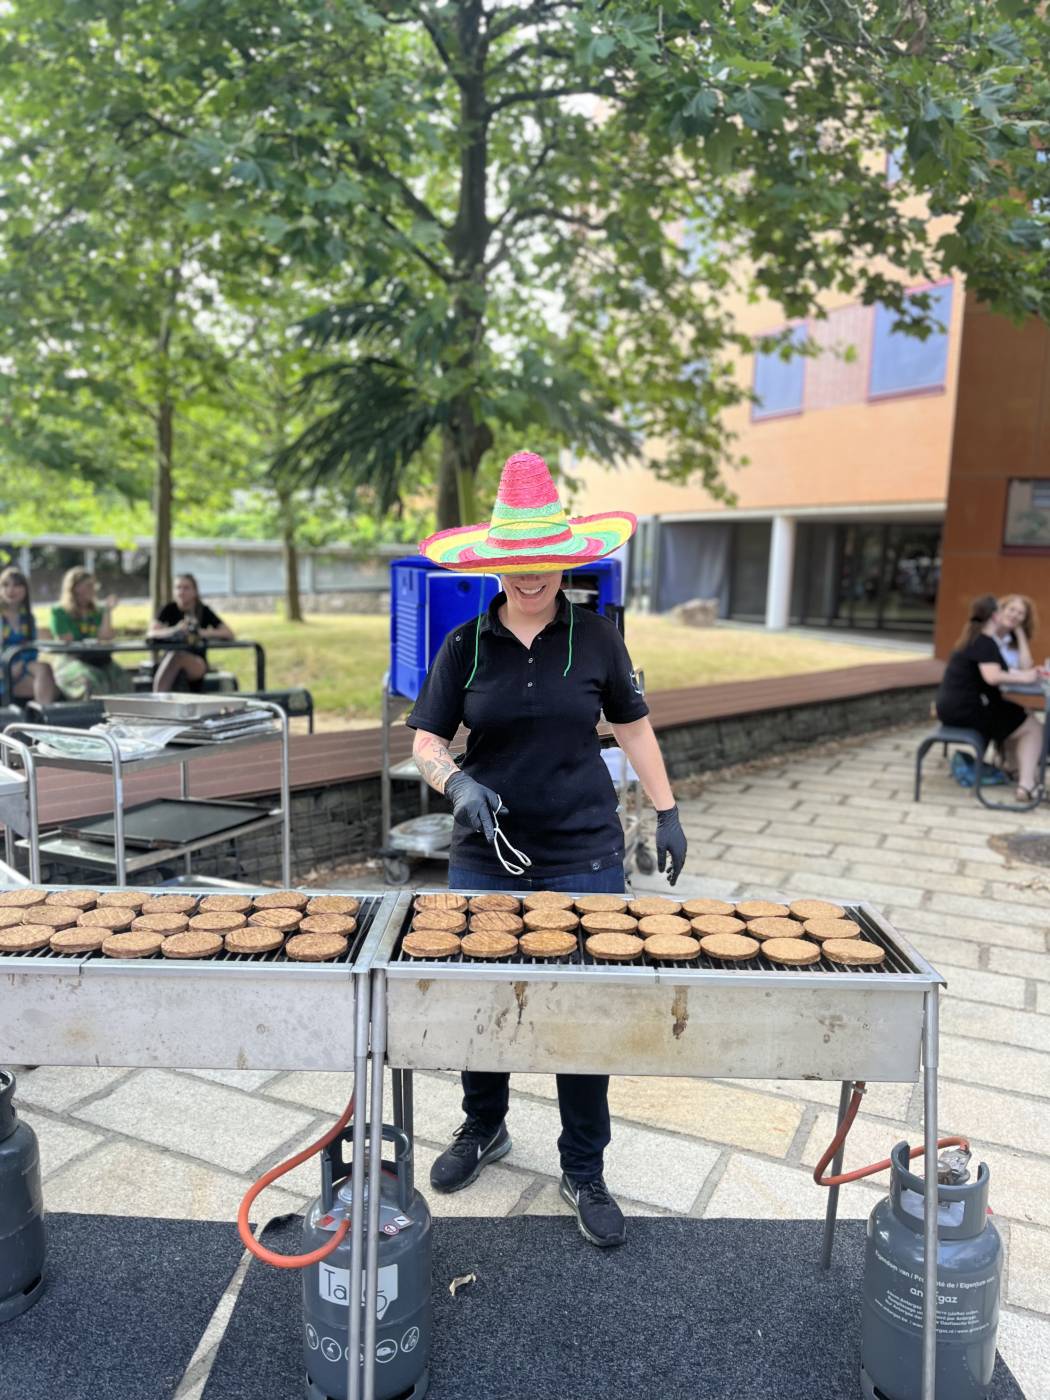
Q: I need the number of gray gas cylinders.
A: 3